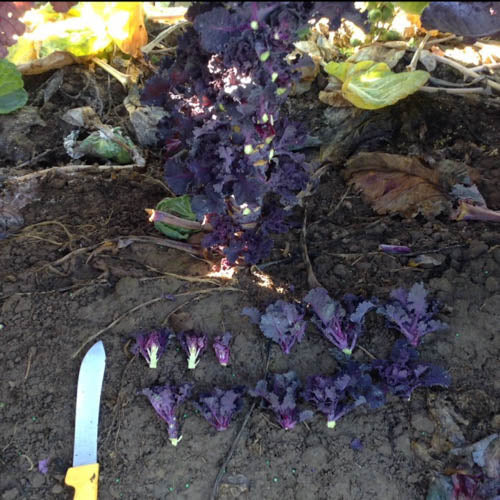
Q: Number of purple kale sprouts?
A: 11